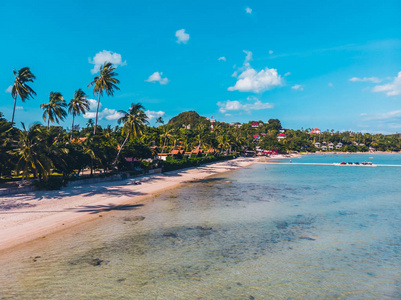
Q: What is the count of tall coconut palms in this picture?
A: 5